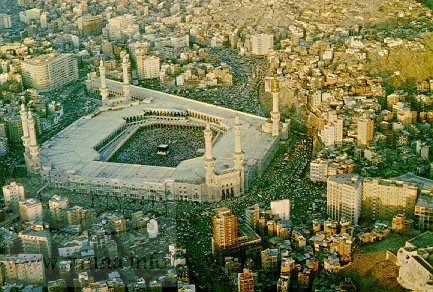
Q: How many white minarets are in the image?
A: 7